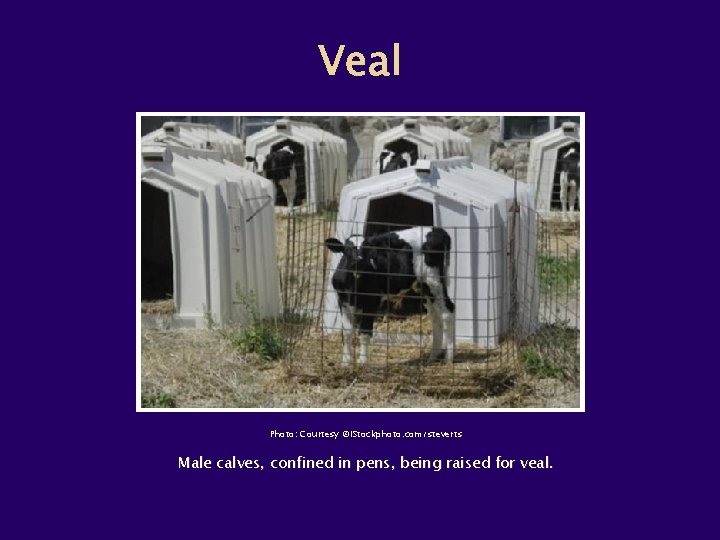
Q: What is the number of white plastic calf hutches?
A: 6